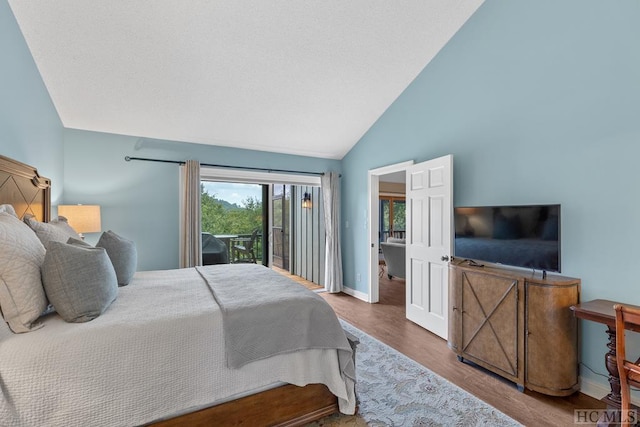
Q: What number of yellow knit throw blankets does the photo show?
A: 0